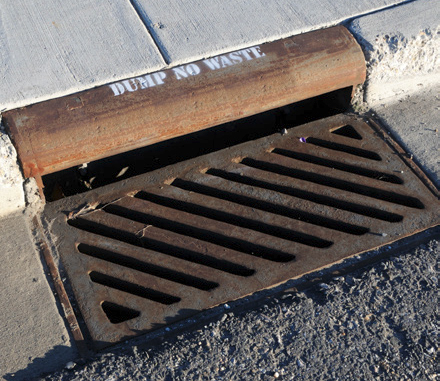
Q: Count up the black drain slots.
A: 12